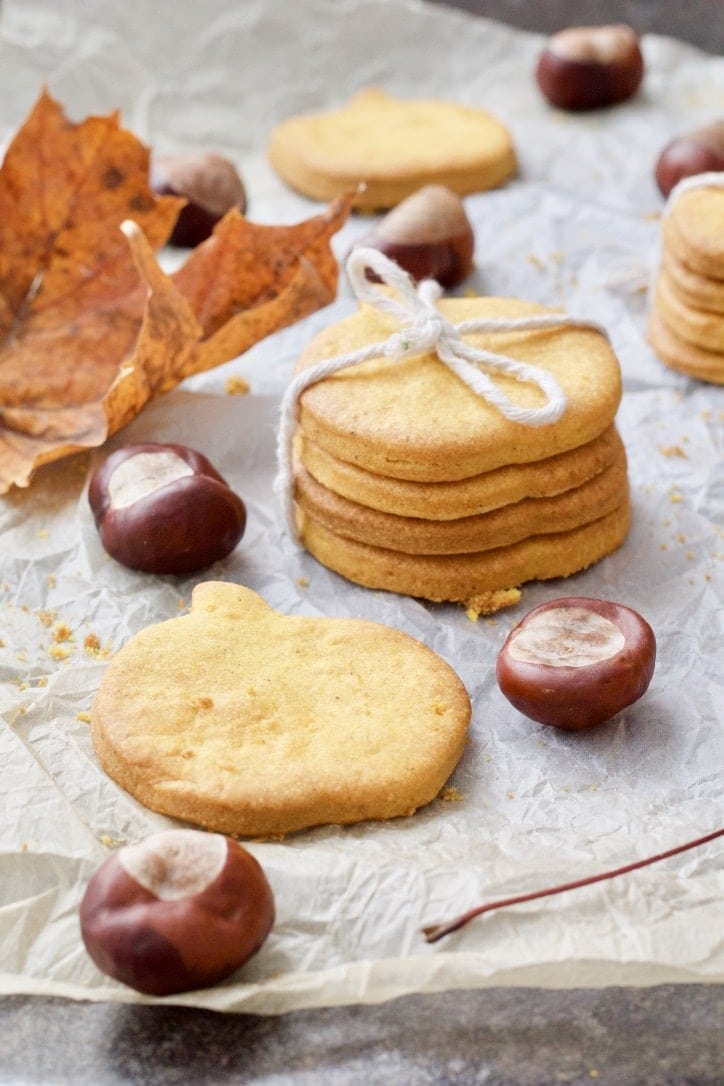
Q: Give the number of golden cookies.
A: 10